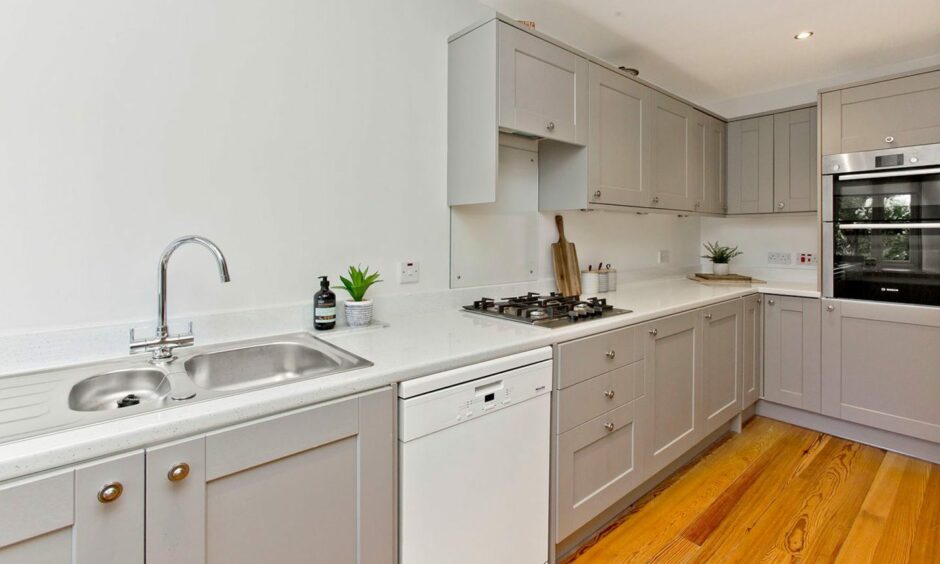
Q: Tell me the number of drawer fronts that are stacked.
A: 3